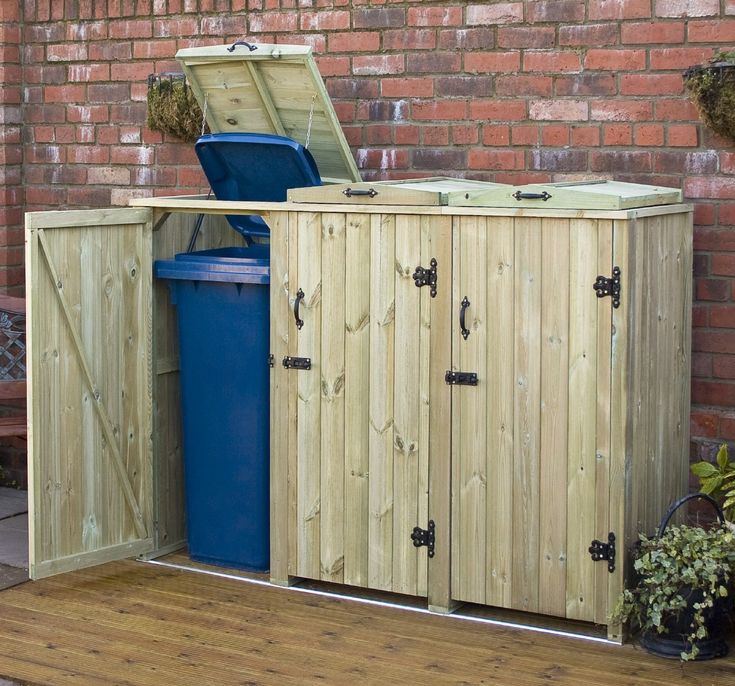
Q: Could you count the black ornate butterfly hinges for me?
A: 4